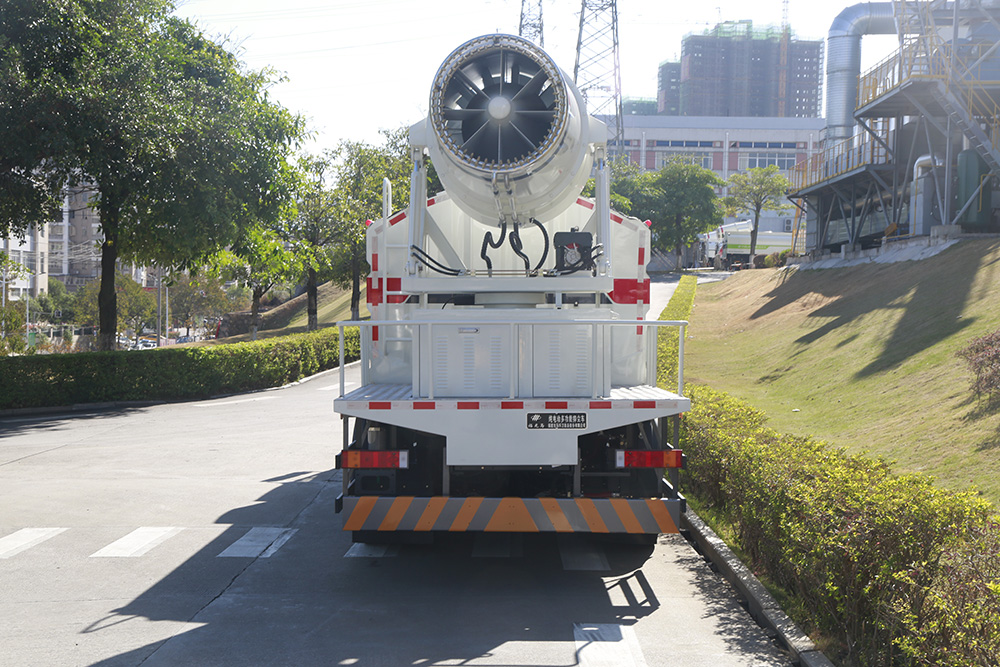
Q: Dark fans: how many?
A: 1